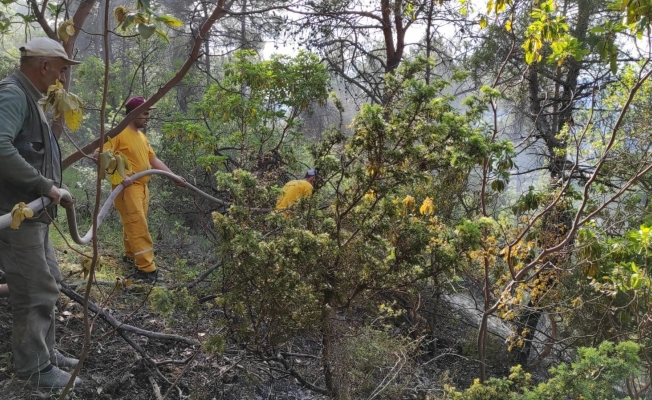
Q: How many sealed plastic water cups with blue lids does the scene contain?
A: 0